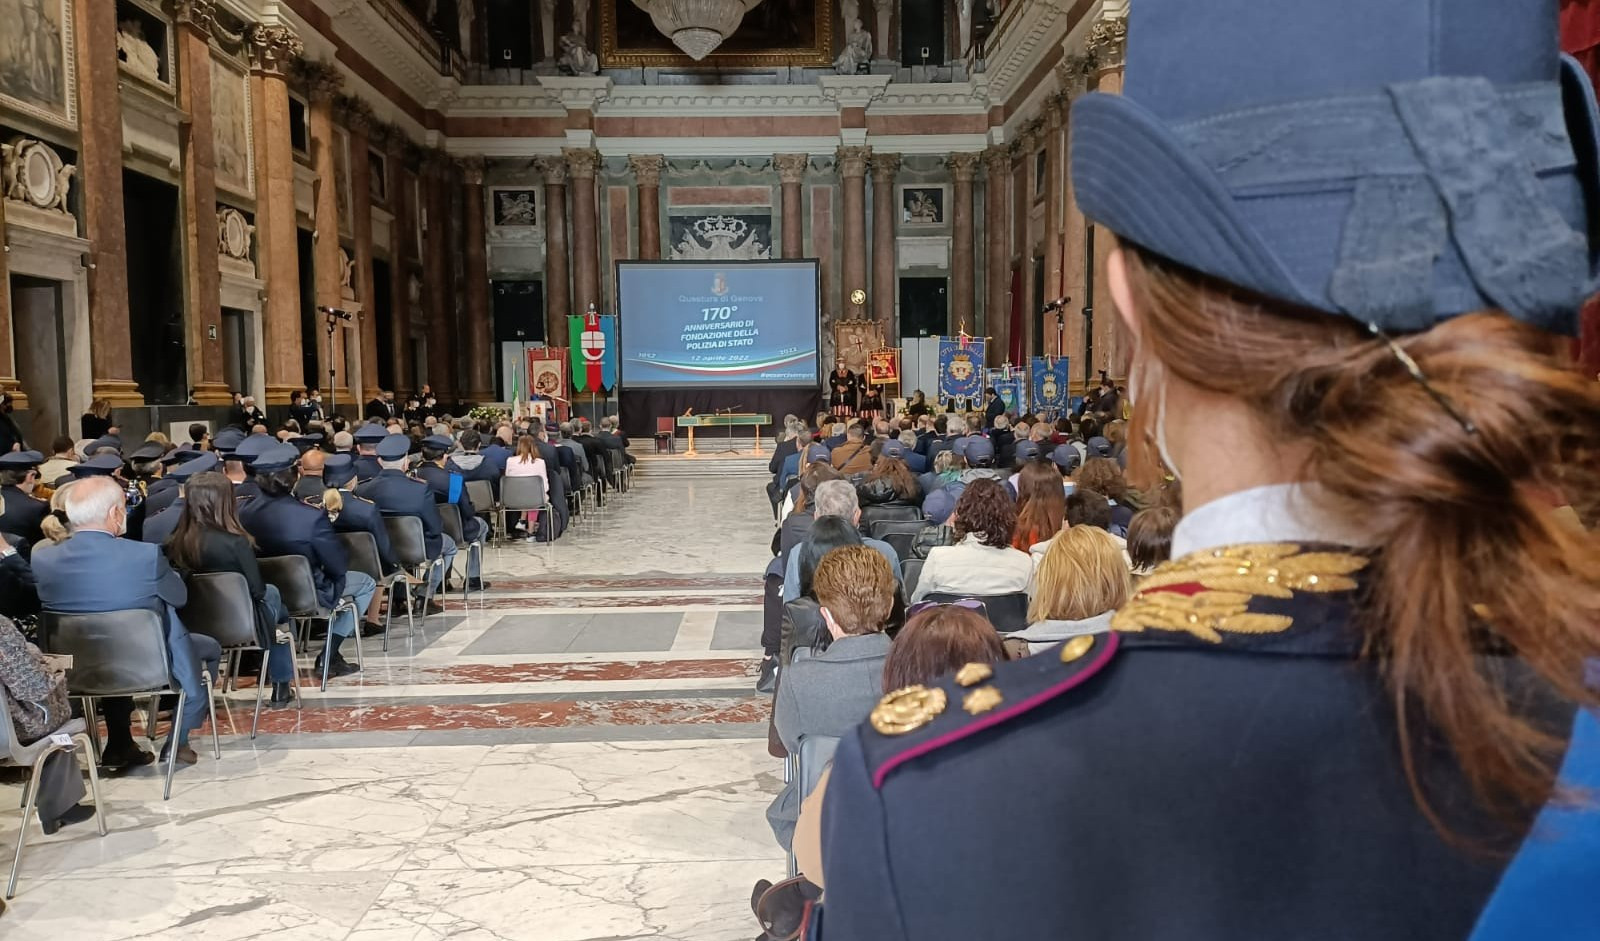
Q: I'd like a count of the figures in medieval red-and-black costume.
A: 2